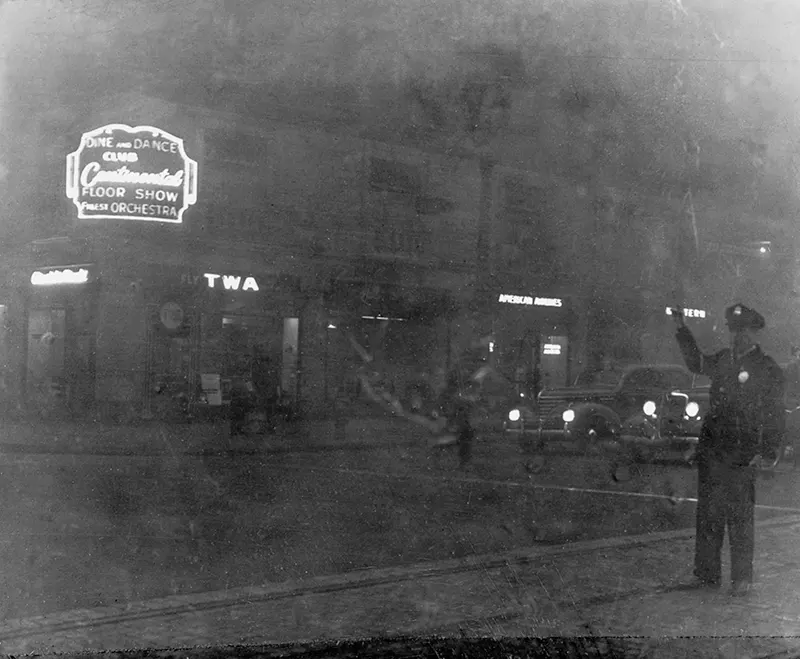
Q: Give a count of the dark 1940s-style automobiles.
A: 2